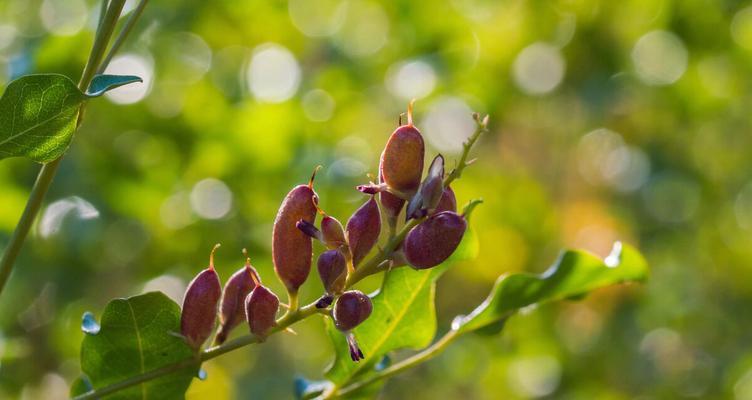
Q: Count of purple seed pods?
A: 12